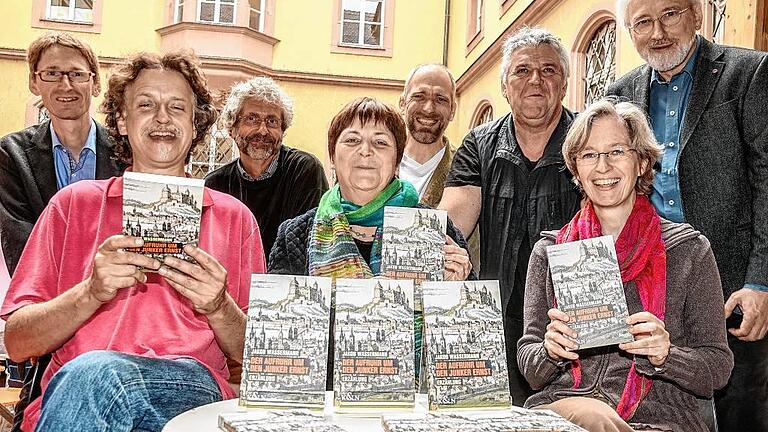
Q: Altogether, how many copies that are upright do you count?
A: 6